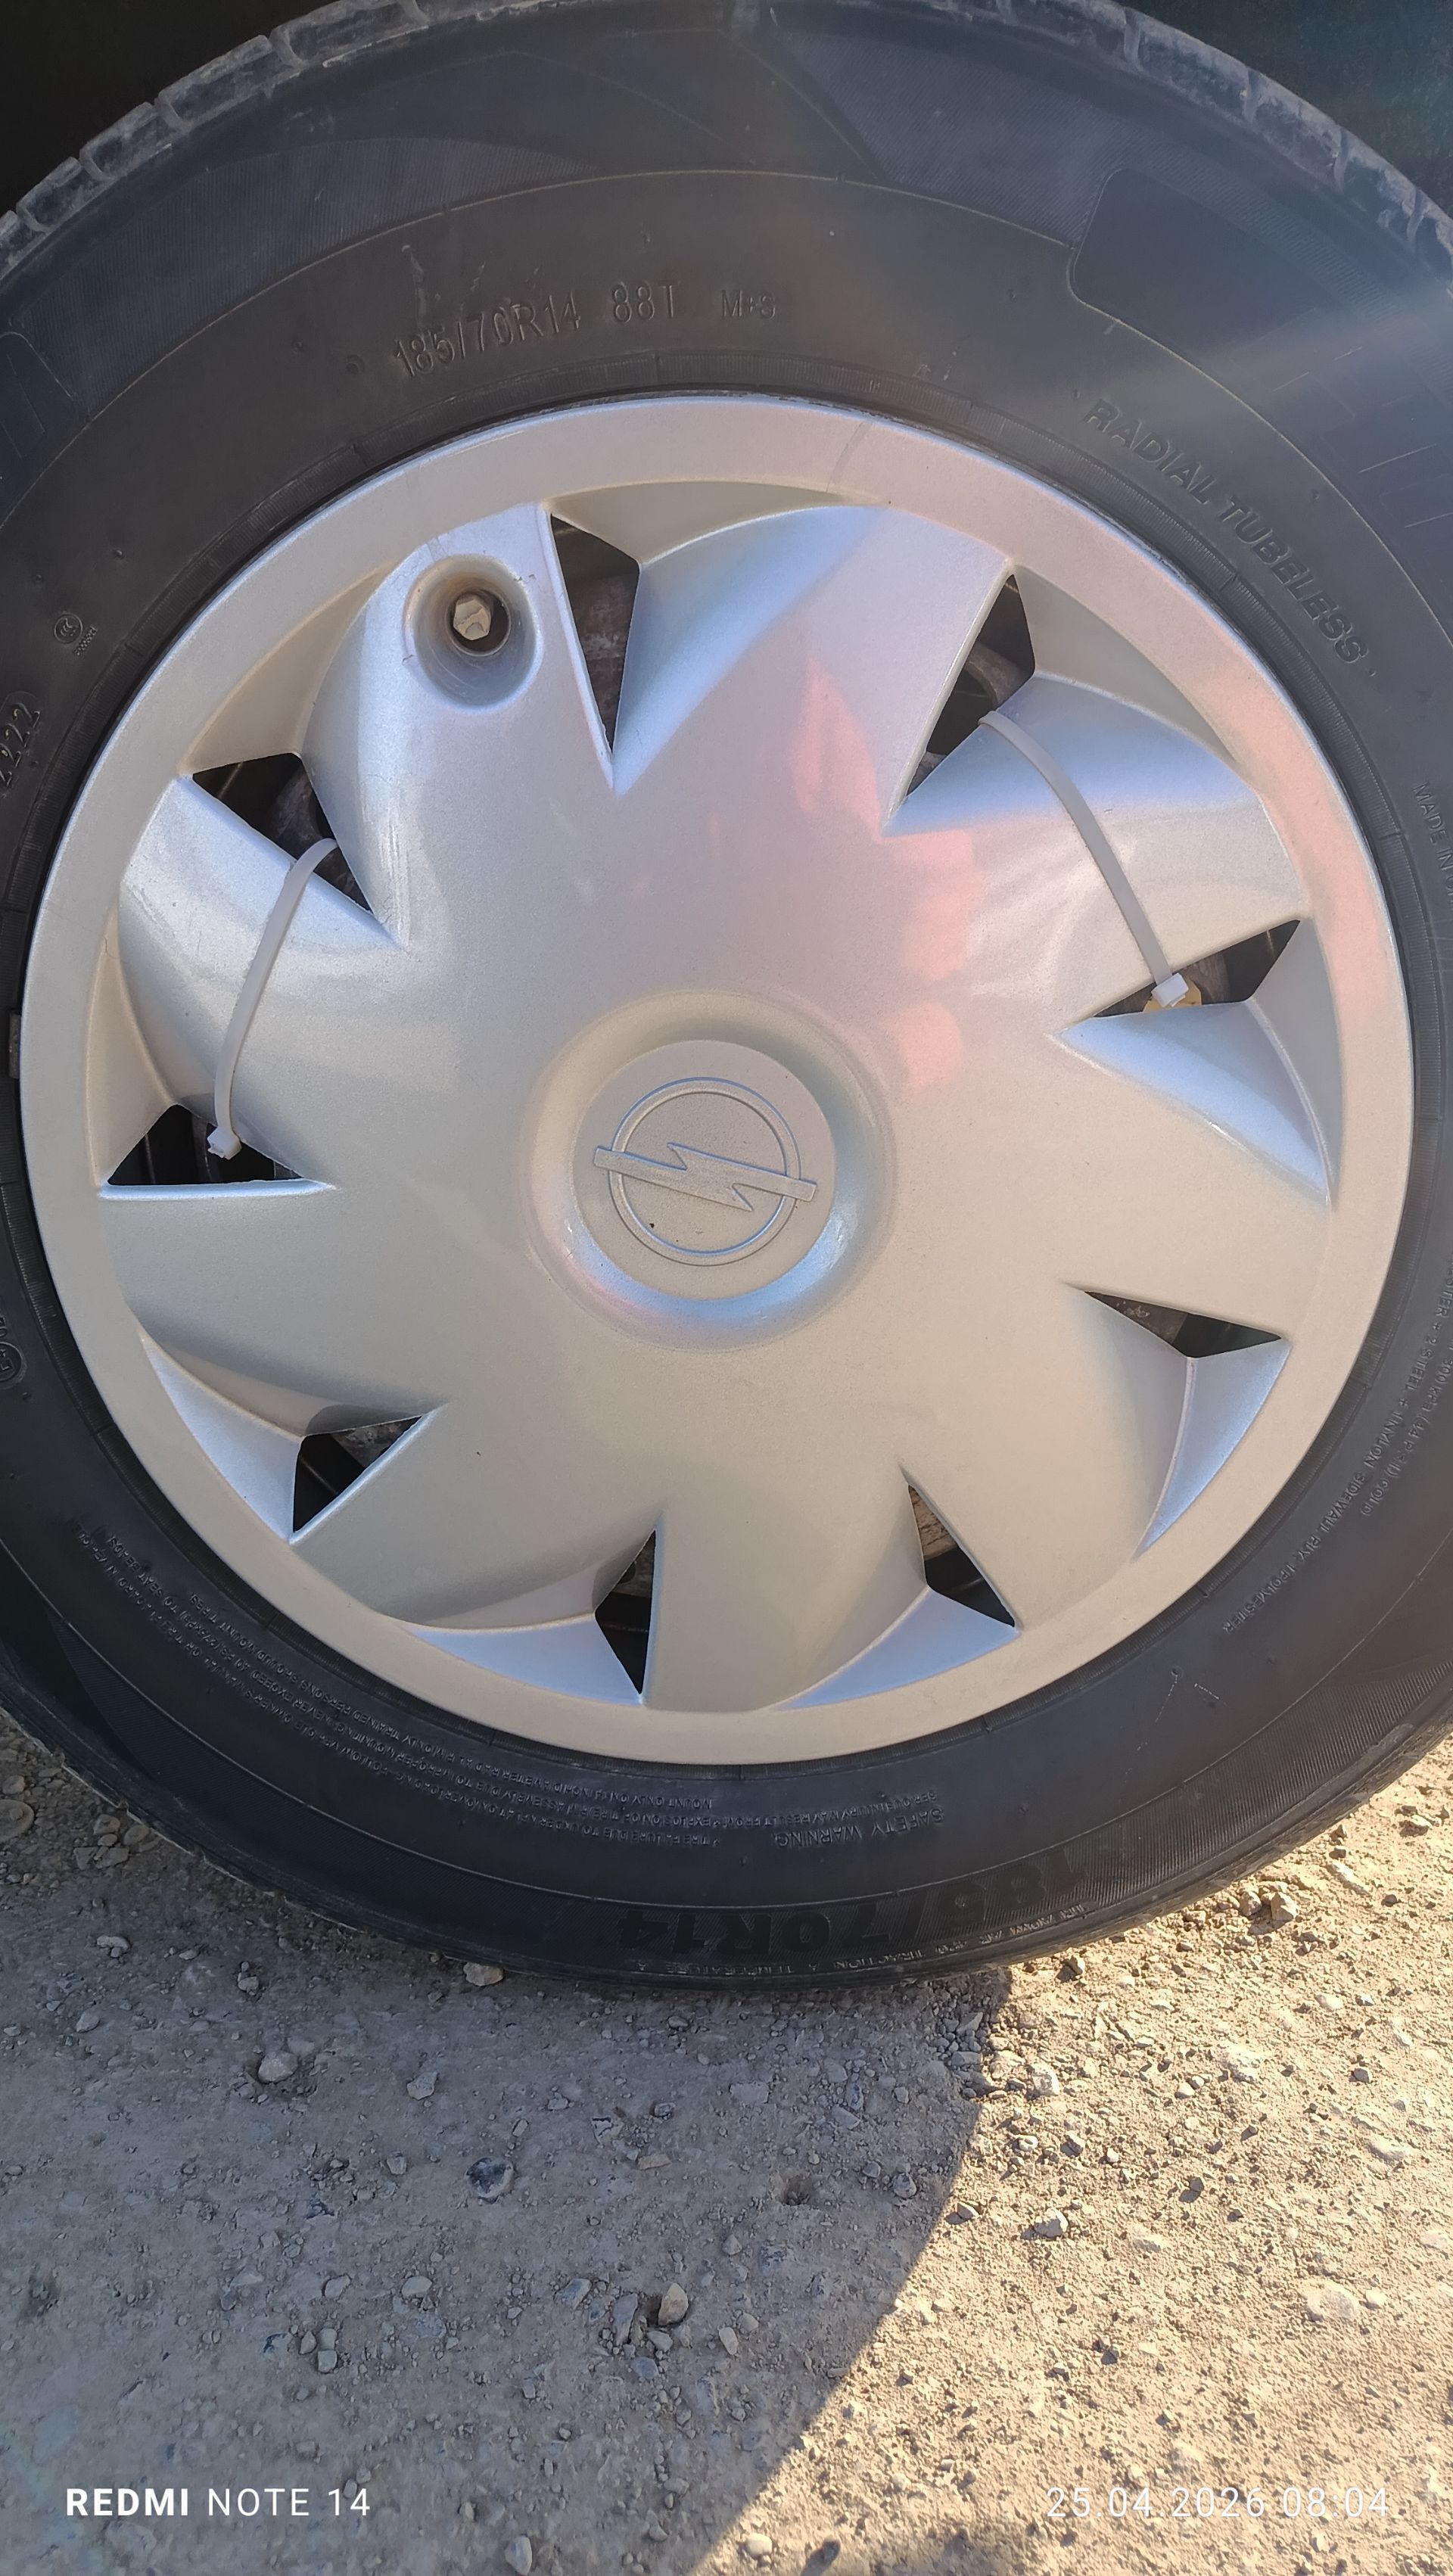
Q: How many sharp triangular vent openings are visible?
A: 9